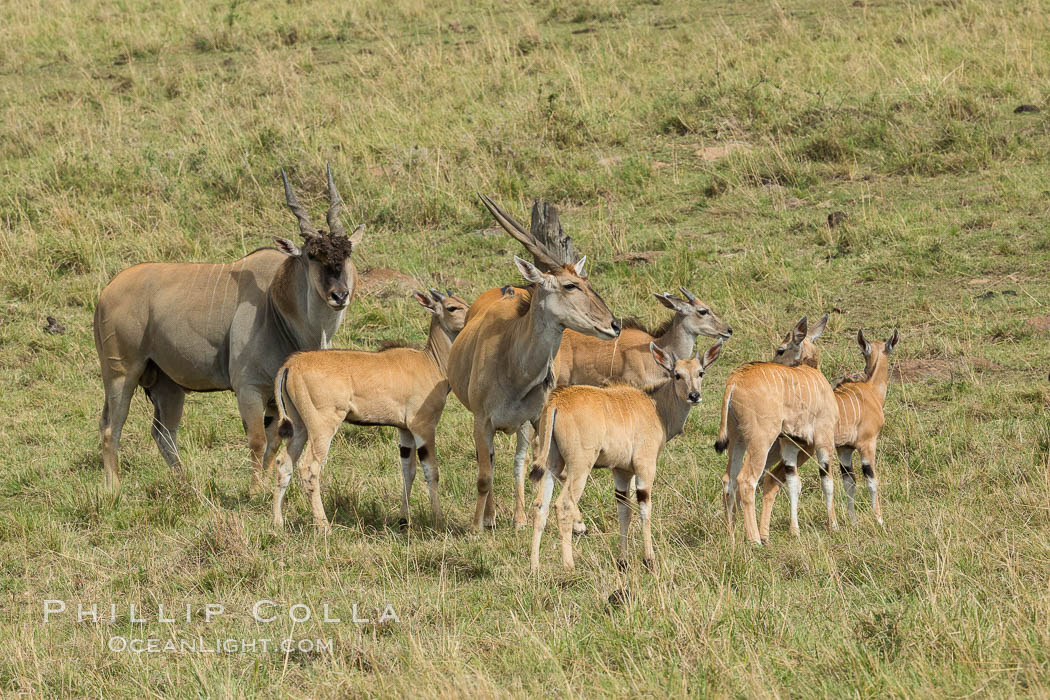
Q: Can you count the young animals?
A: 5